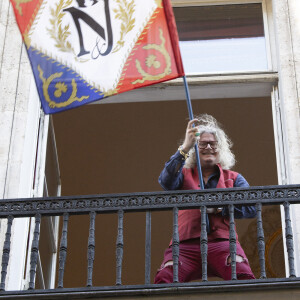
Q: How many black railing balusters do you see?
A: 11